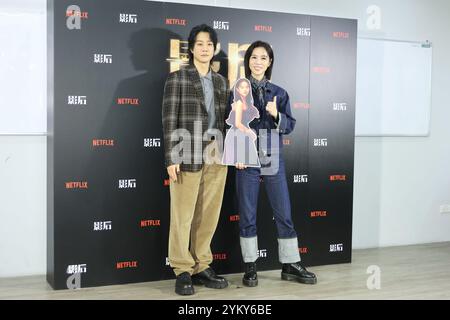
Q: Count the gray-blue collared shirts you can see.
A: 1